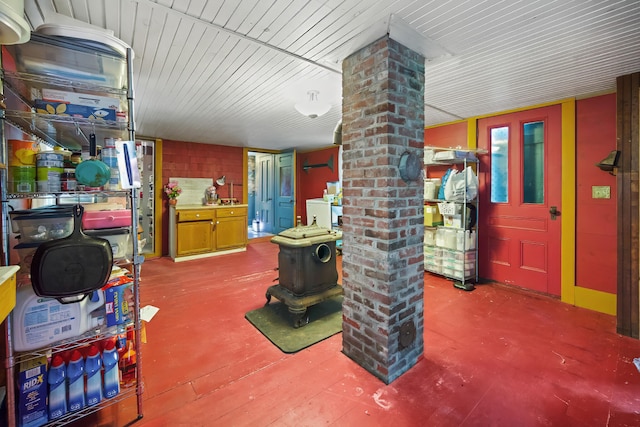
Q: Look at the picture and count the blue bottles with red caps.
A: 4